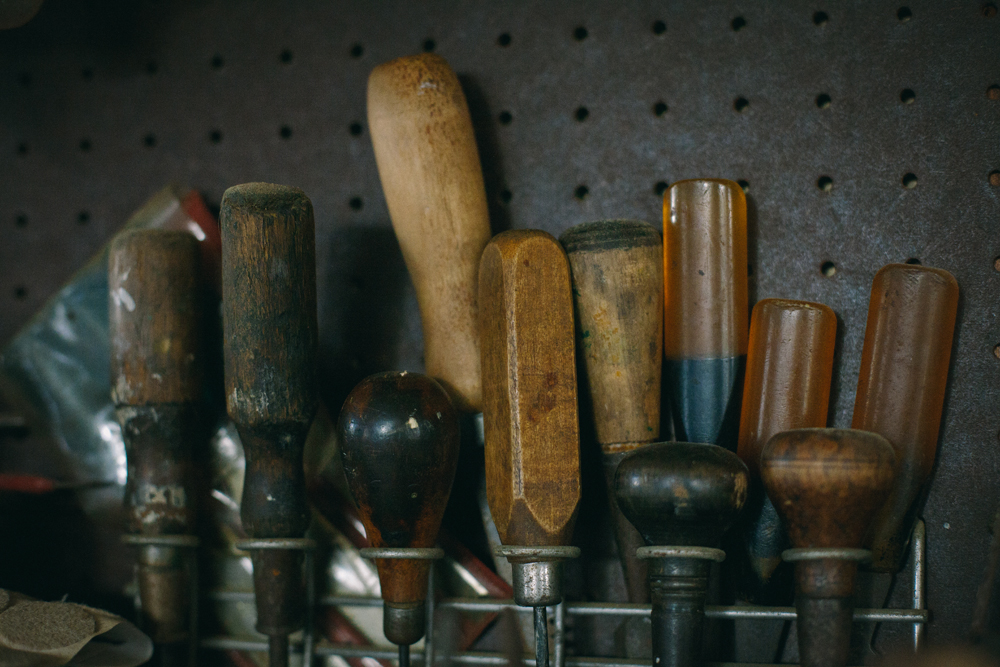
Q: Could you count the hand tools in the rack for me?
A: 11